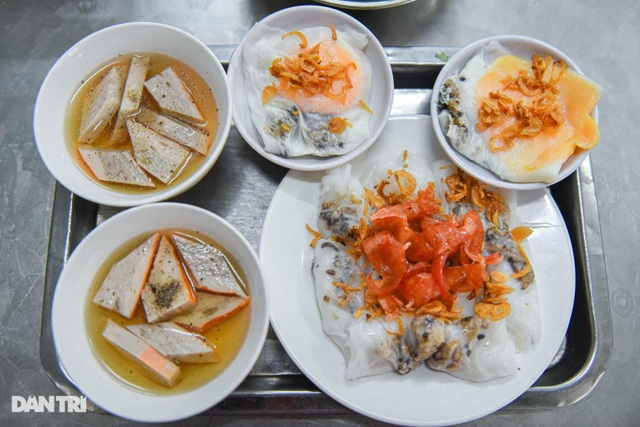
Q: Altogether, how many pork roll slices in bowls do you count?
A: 12